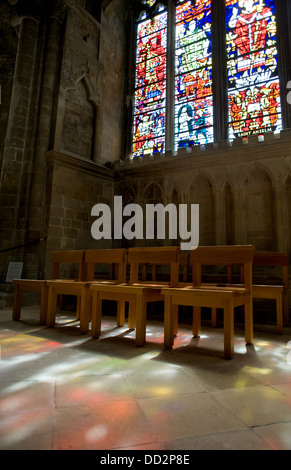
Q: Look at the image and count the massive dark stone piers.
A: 1